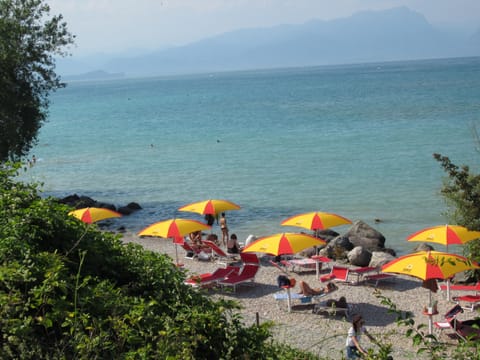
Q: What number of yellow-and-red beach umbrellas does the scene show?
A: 7